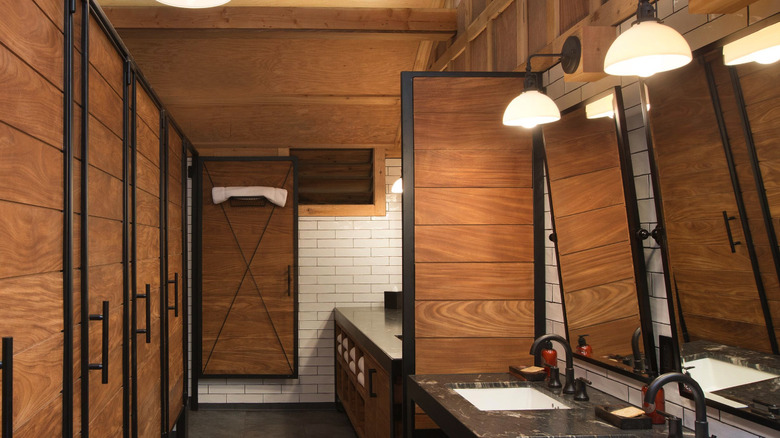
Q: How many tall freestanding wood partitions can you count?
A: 1